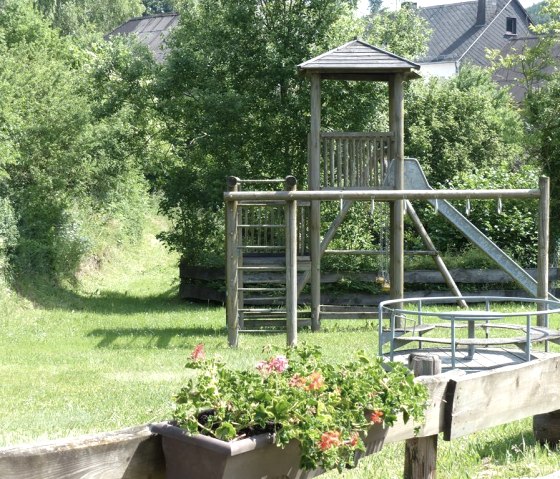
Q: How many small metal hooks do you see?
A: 6